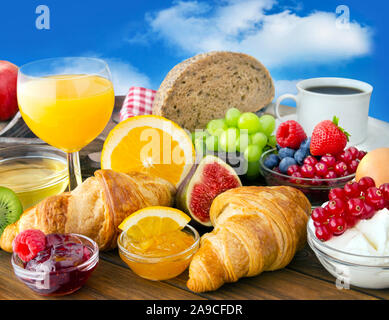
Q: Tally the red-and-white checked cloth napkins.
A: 1